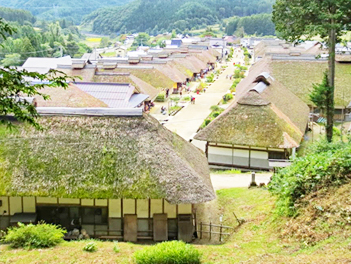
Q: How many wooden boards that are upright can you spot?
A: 3